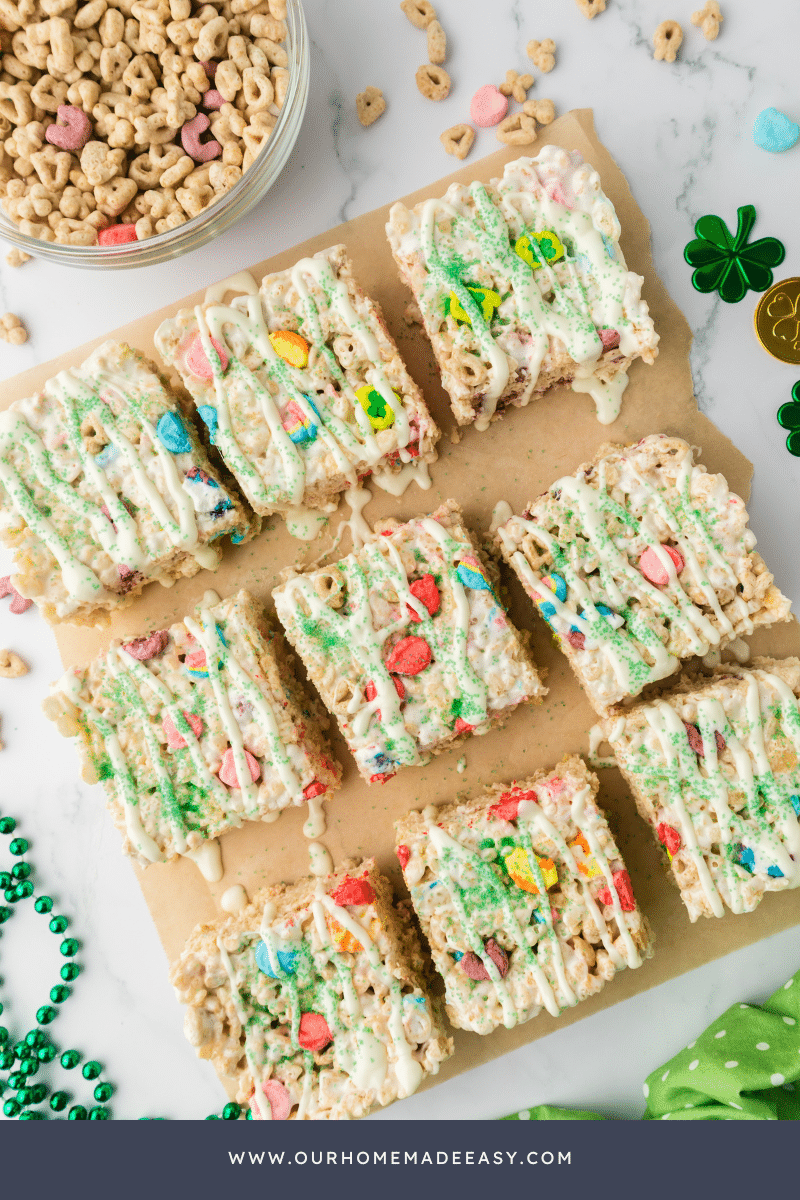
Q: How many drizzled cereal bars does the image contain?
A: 9